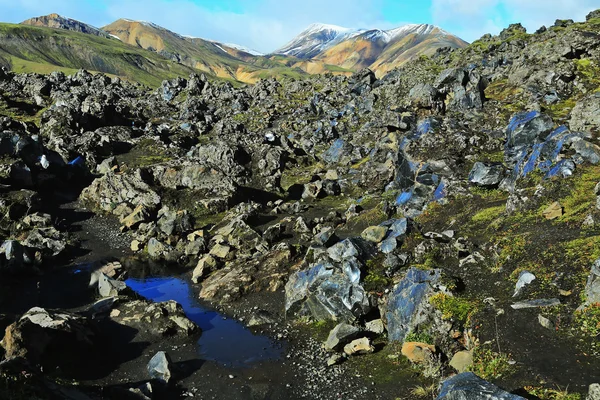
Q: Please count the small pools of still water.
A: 1